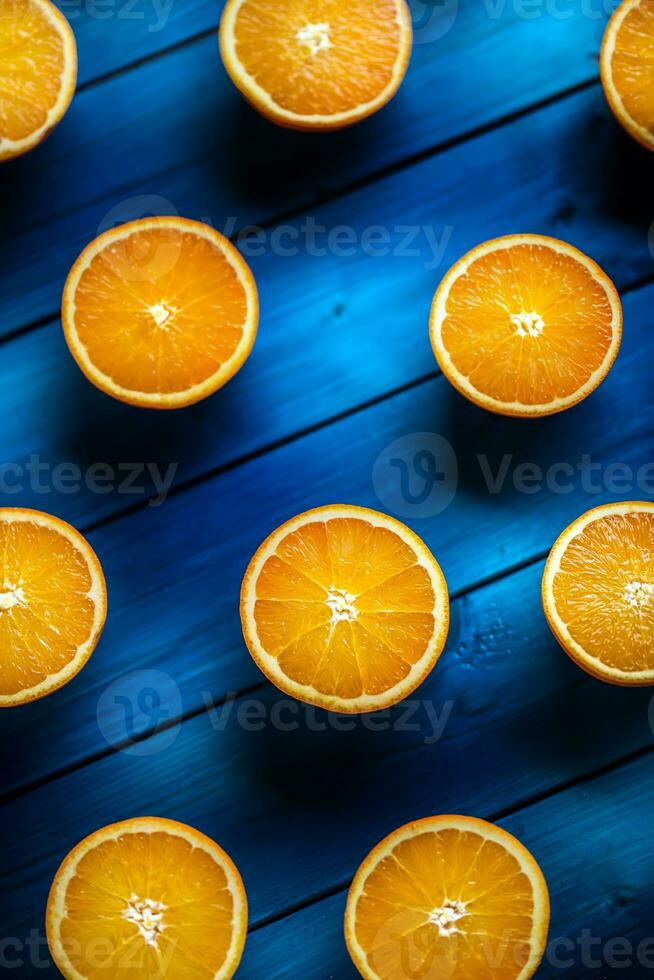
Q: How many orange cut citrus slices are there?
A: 10